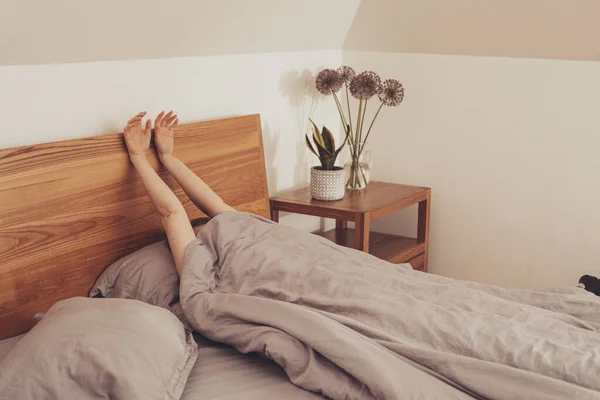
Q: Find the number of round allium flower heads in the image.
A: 4